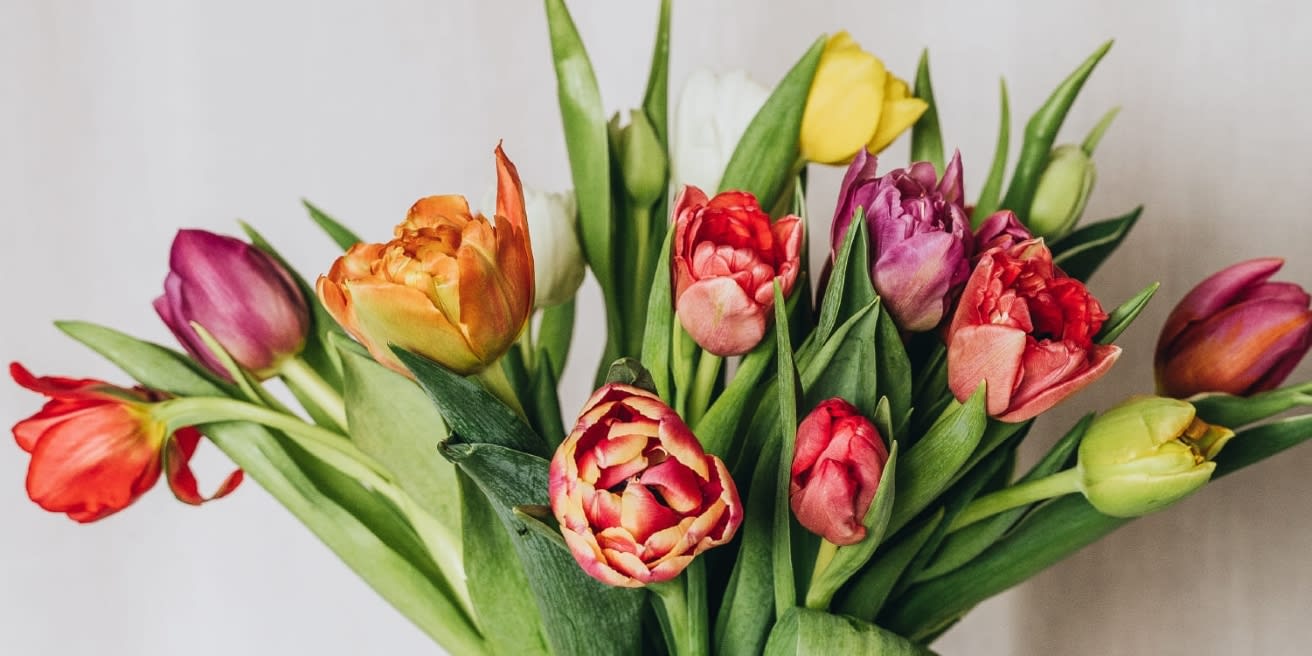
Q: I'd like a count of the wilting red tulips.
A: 1